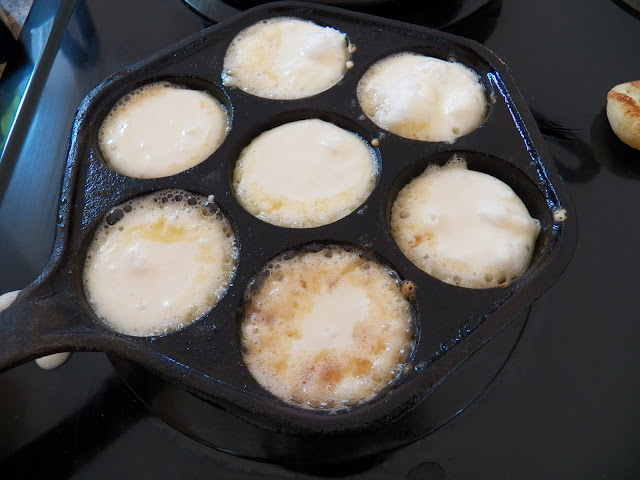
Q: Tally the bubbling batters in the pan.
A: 7